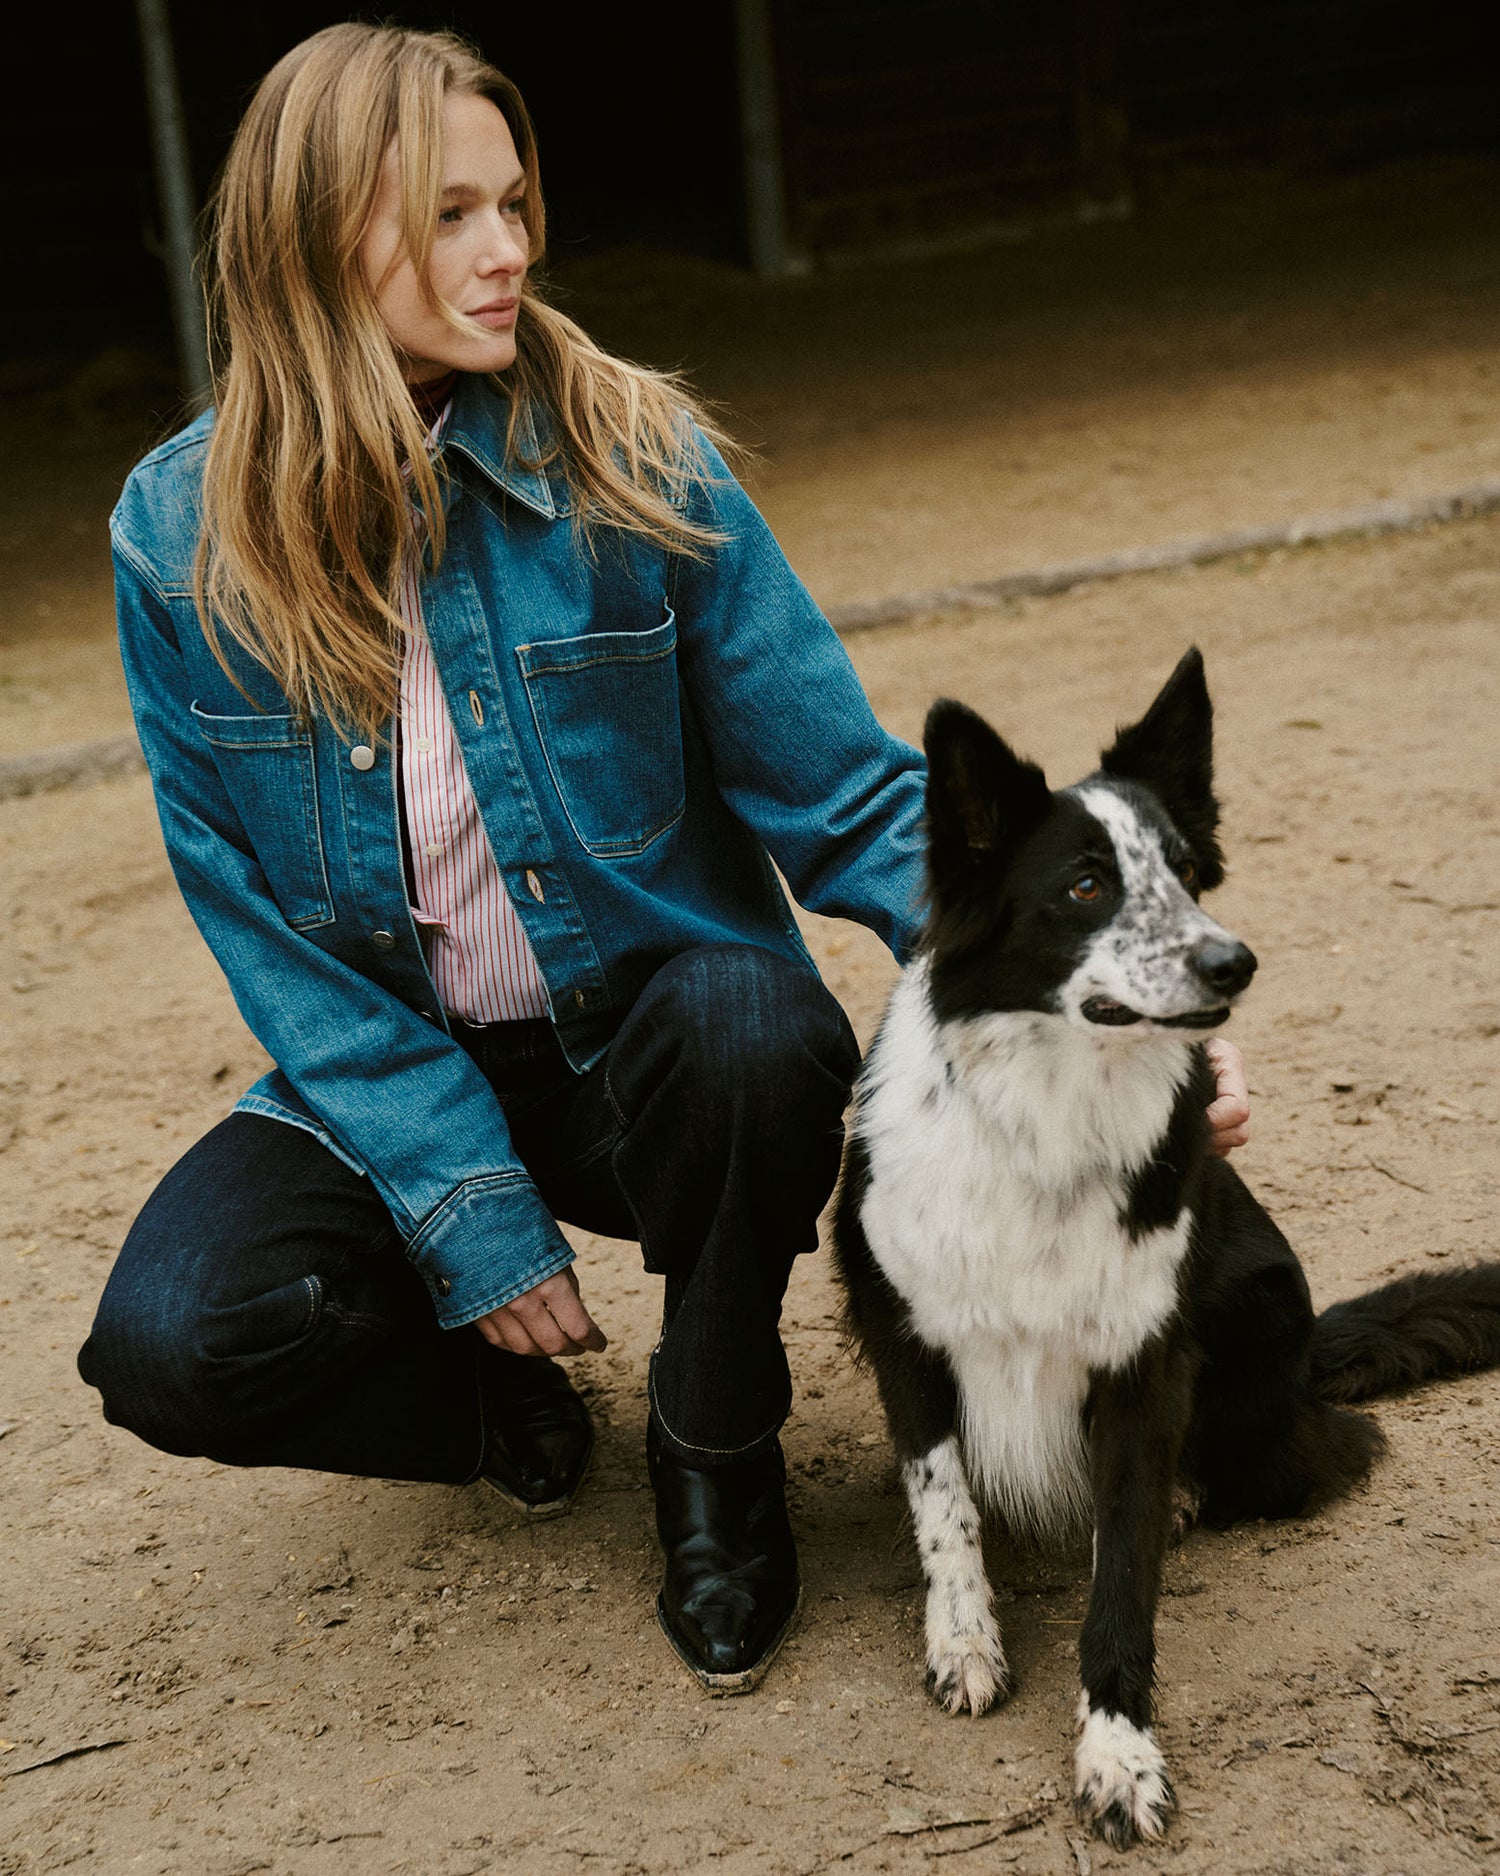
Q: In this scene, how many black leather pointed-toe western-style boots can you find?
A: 2